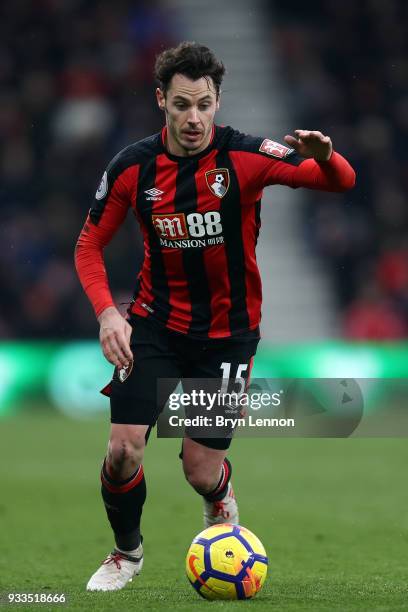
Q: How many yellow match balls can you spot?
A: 1